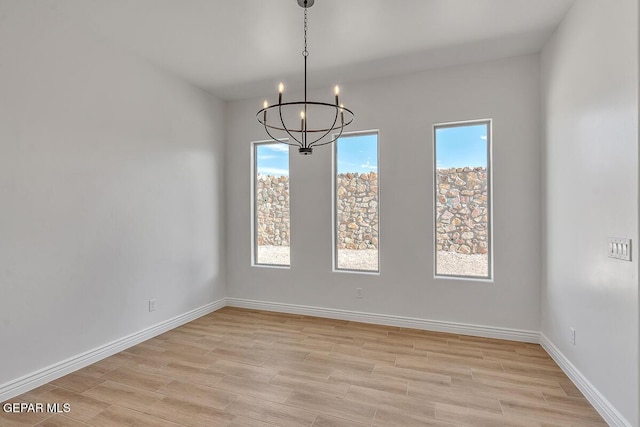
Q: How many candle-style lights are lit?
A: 5